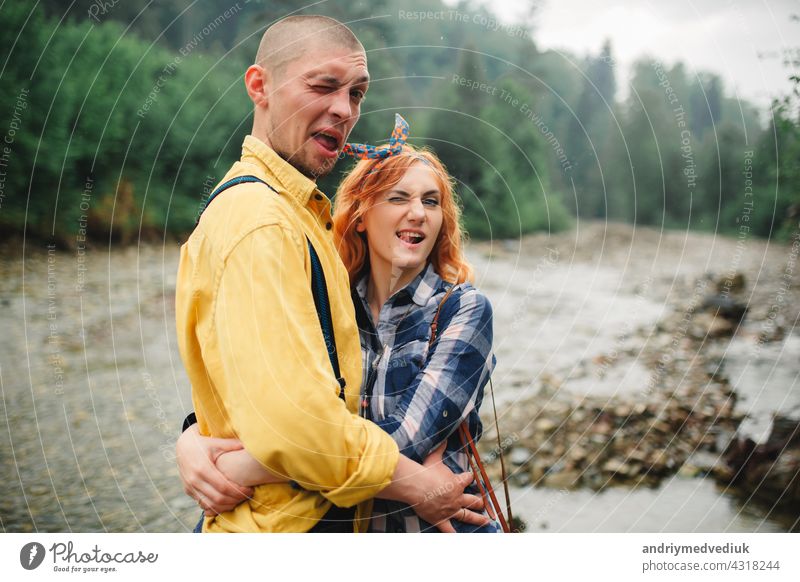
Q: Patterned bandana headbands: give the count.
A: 1